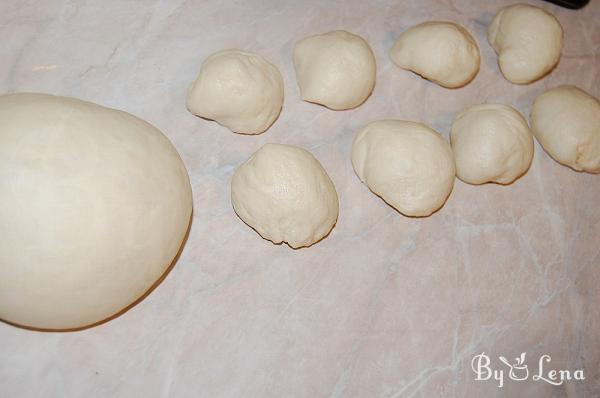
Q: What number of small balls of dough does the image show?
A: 8